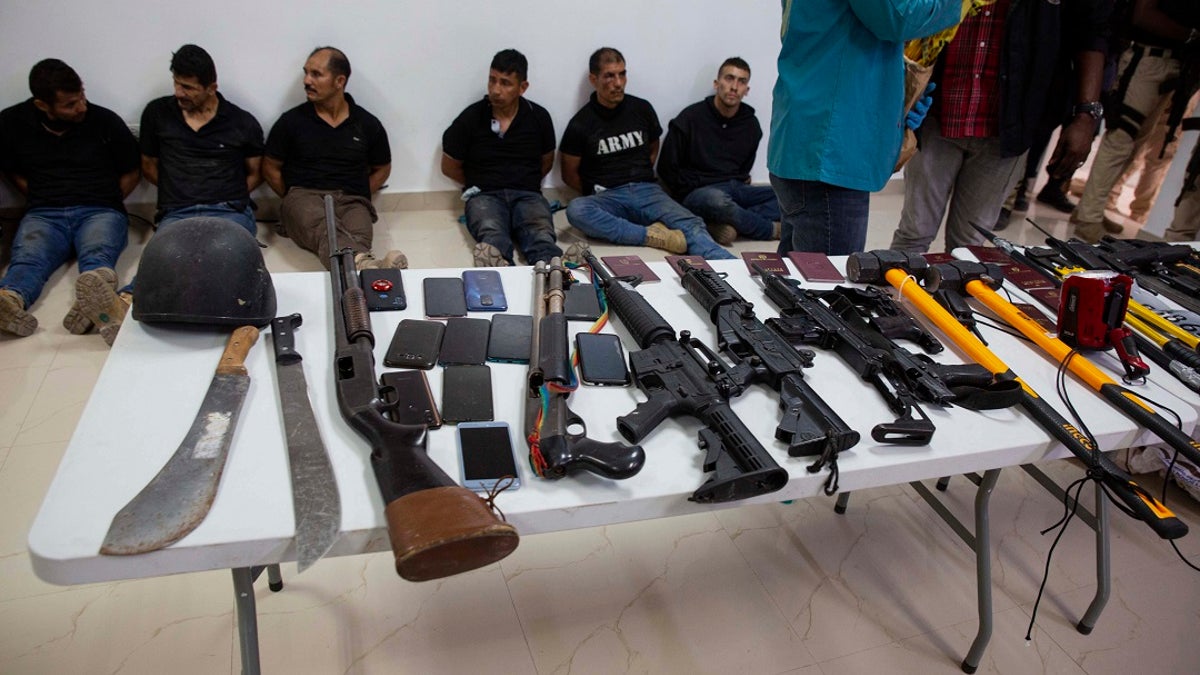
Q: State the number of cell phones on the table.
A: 11